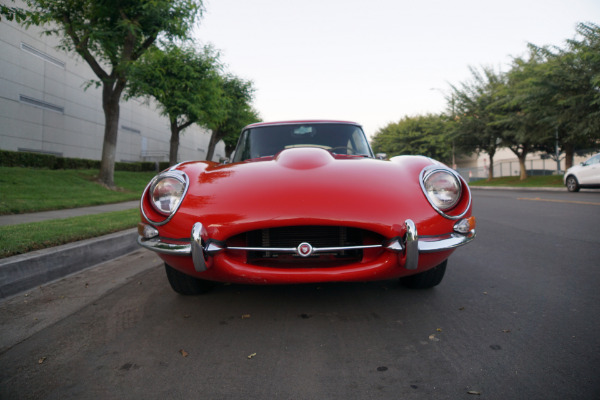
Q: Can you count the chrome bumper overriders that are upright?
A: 2